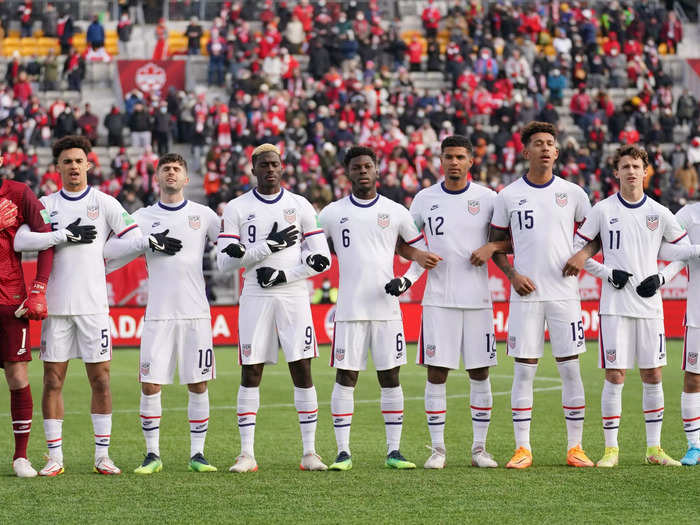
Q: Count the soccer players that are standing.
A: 9